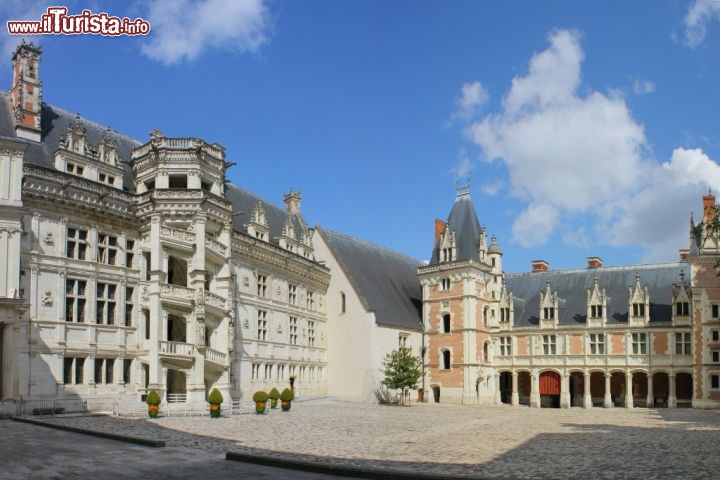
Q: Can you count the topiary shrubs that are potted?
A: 5